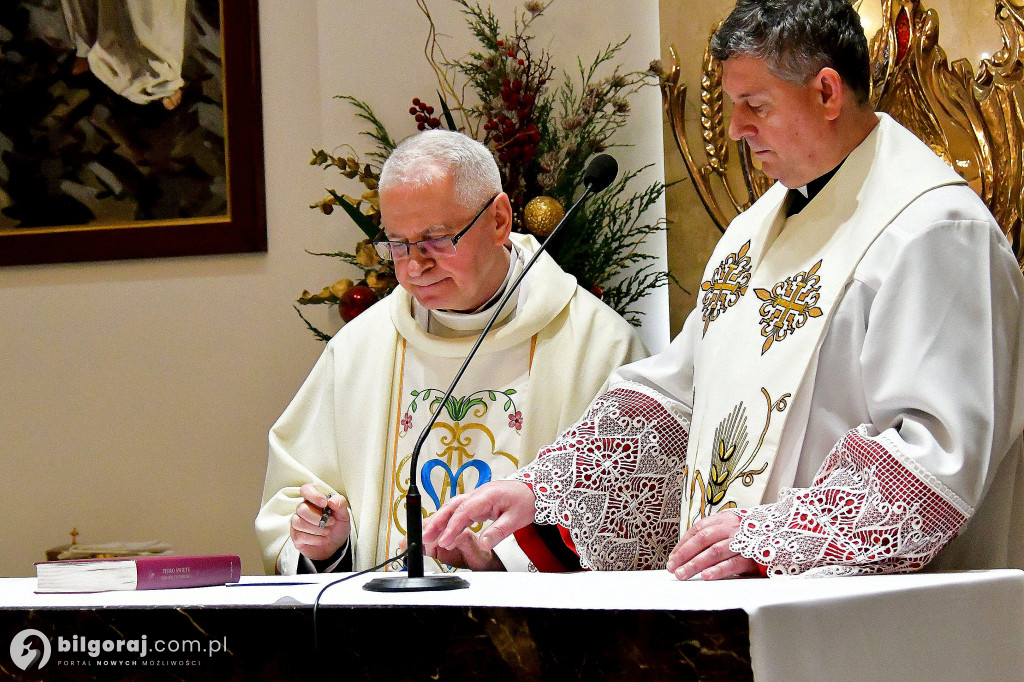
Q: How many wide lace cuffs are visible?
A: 2